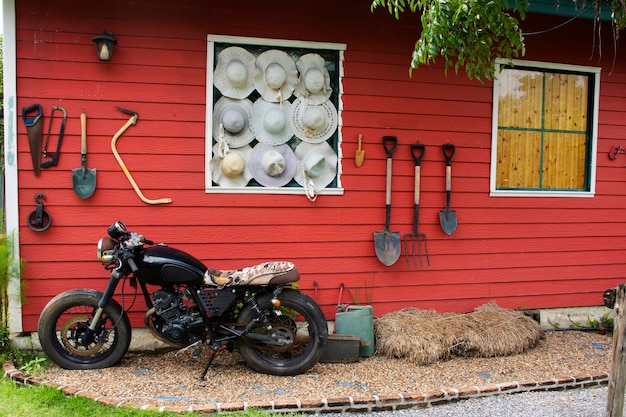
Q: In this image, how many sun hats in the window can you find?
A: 9